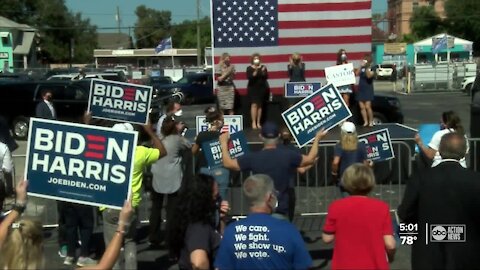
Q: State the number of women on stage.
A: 5